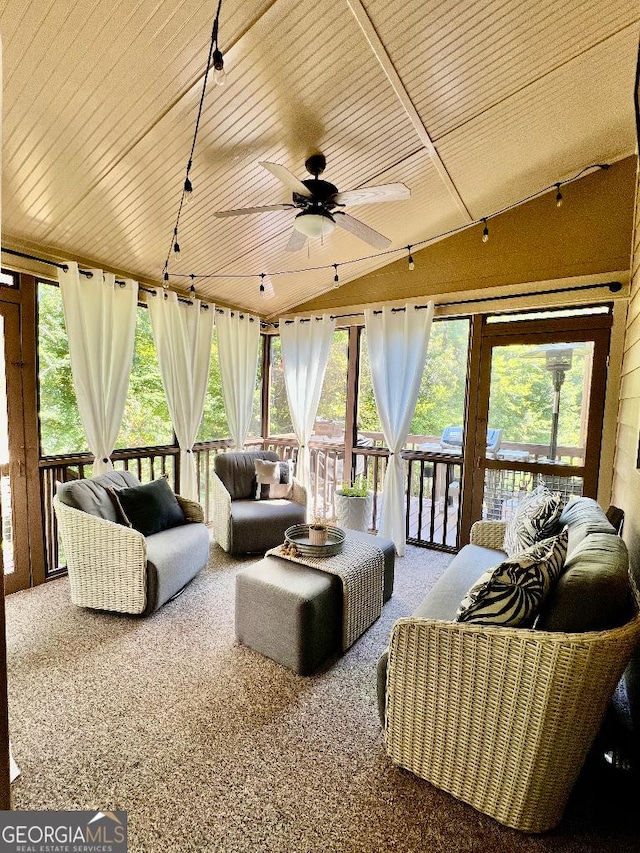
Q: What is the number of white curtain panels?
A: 5